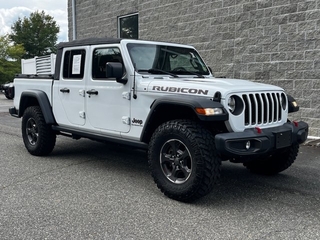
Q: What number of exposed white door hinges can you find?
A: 4